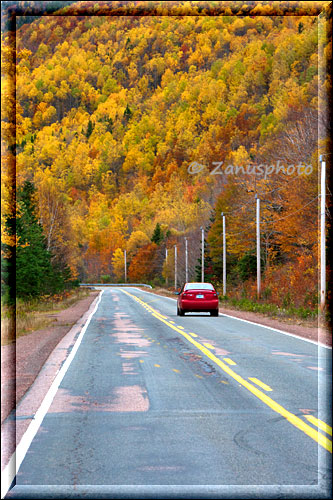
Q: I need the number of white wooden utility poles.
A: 8